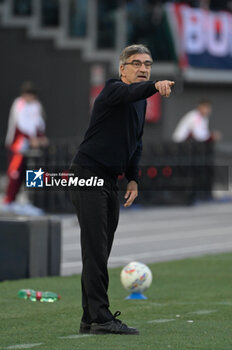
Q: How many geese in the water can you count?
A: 0